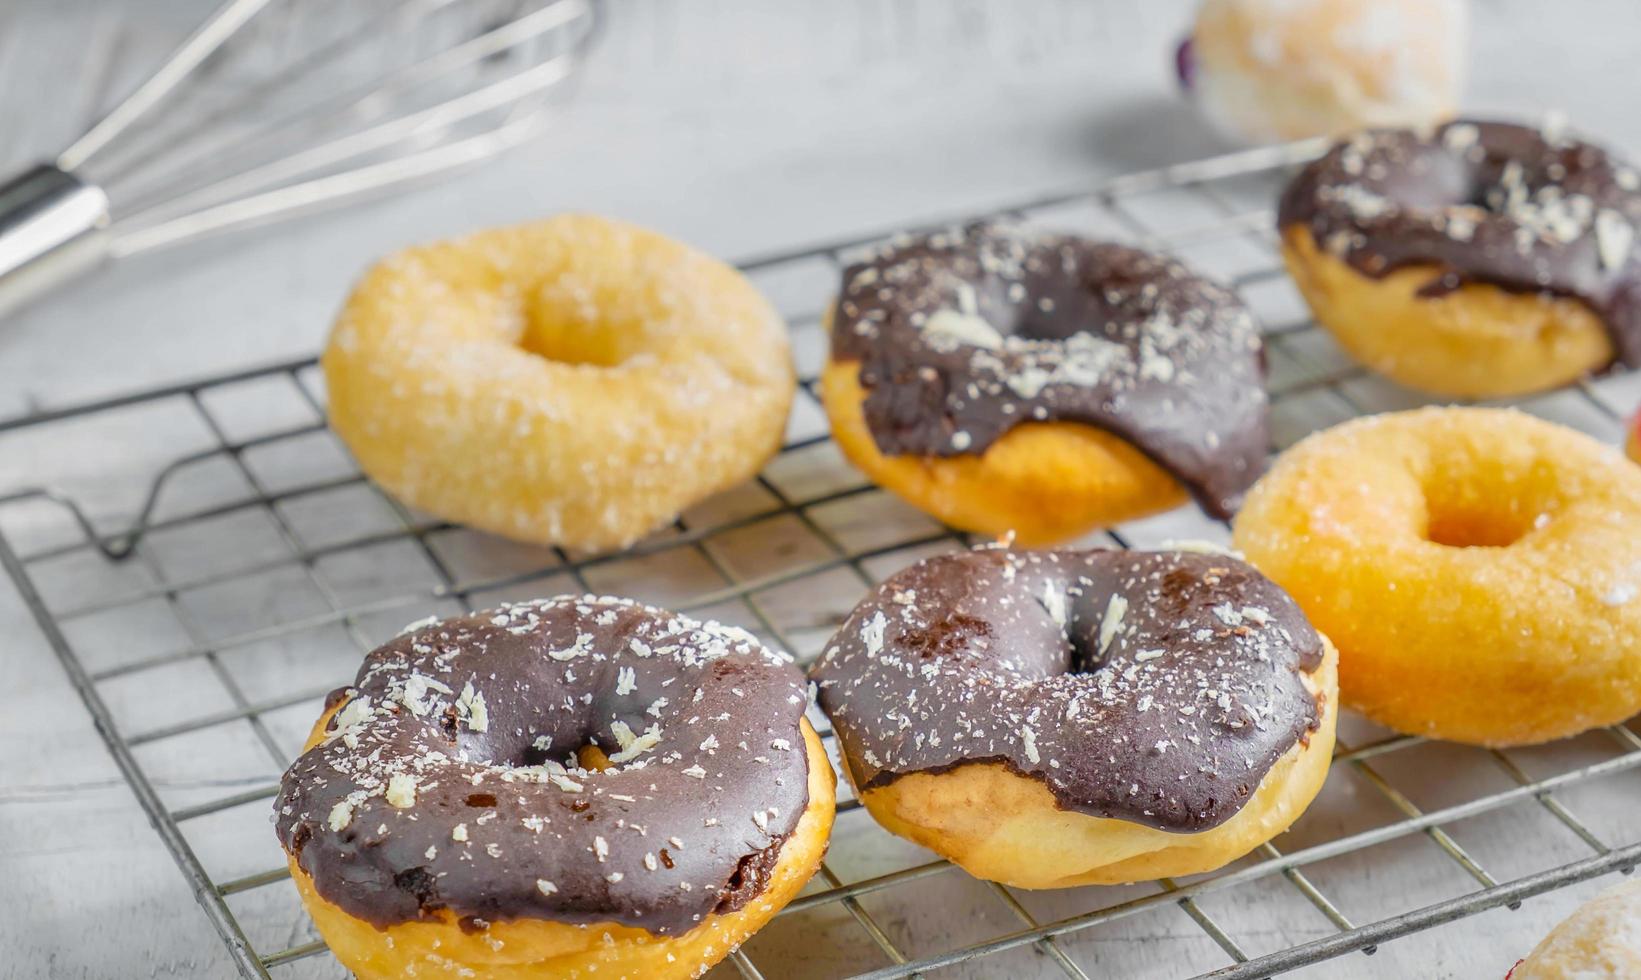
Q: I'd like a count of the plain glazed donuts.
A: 2